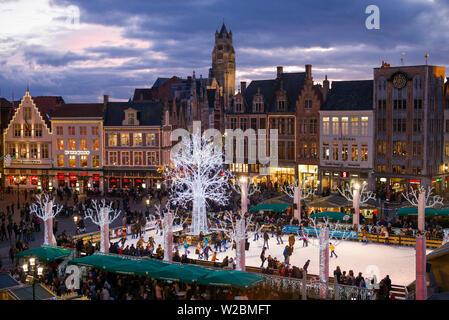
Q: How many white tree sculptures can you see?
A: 10